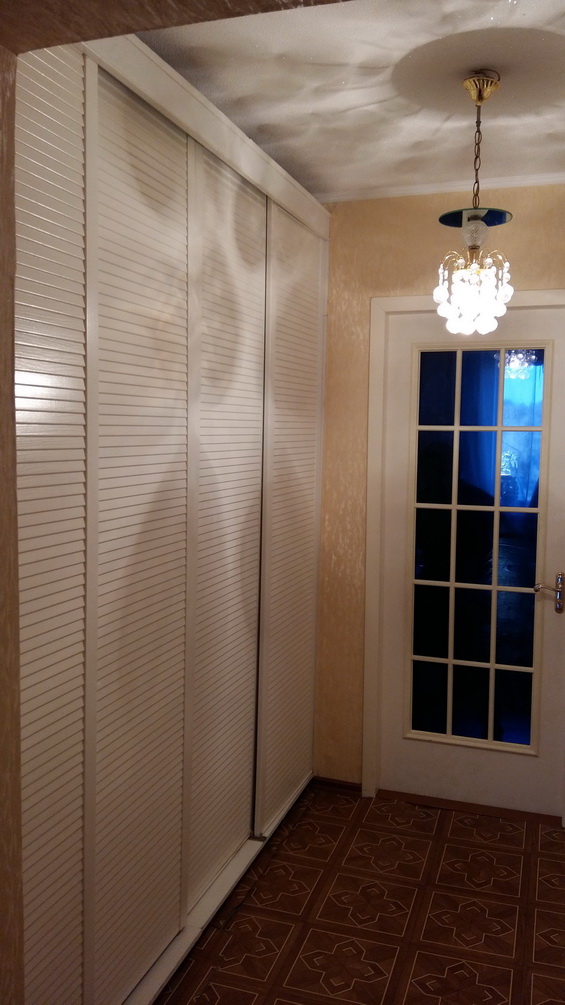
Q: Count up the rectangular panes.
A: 15